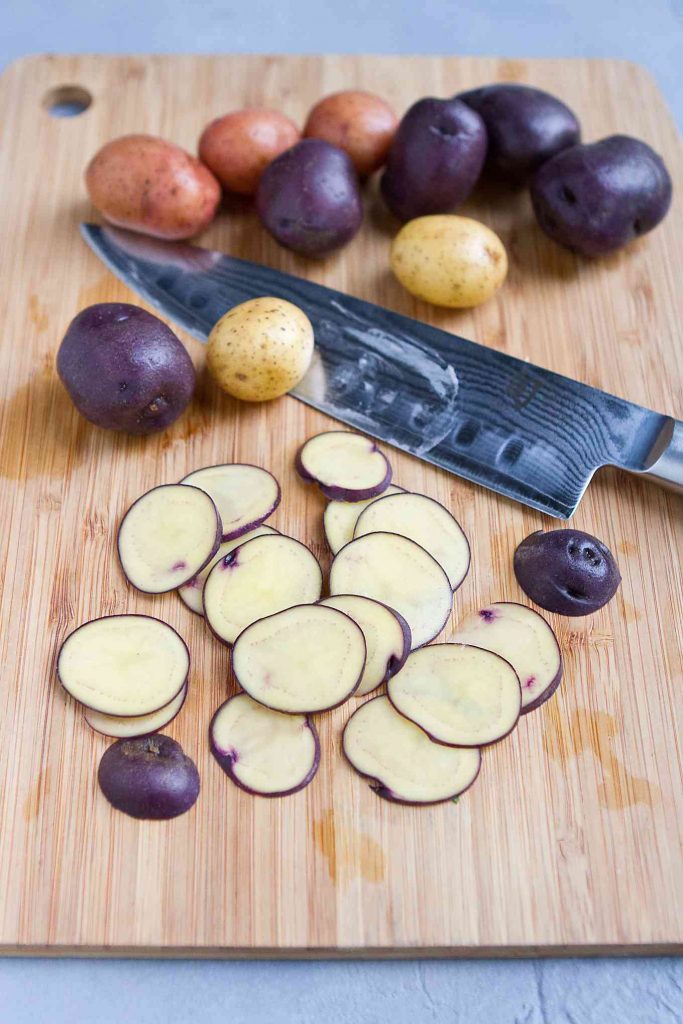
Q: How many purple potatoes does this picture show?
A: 5